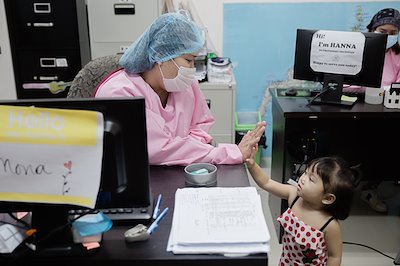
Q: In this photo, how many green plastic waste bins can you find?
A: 1